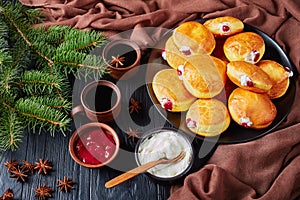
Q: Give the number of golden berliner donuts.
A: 11